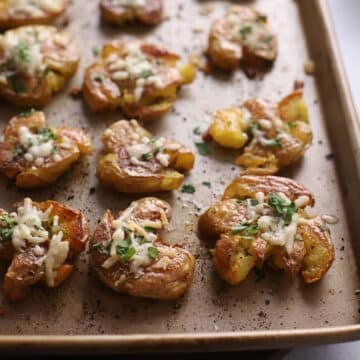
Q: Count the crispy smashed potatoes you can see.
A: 11